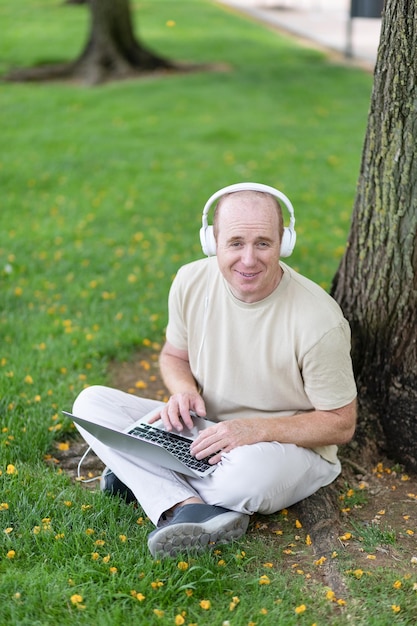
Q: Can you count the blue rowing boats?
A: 0